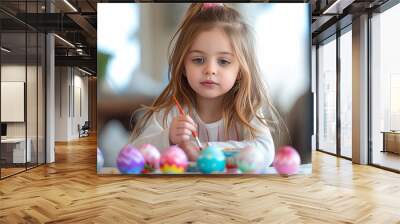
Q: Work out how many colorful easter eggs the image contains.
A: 6